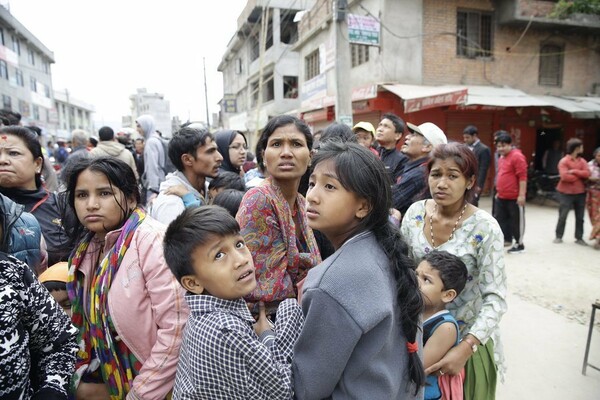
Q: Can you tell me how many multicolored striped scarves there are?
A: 1